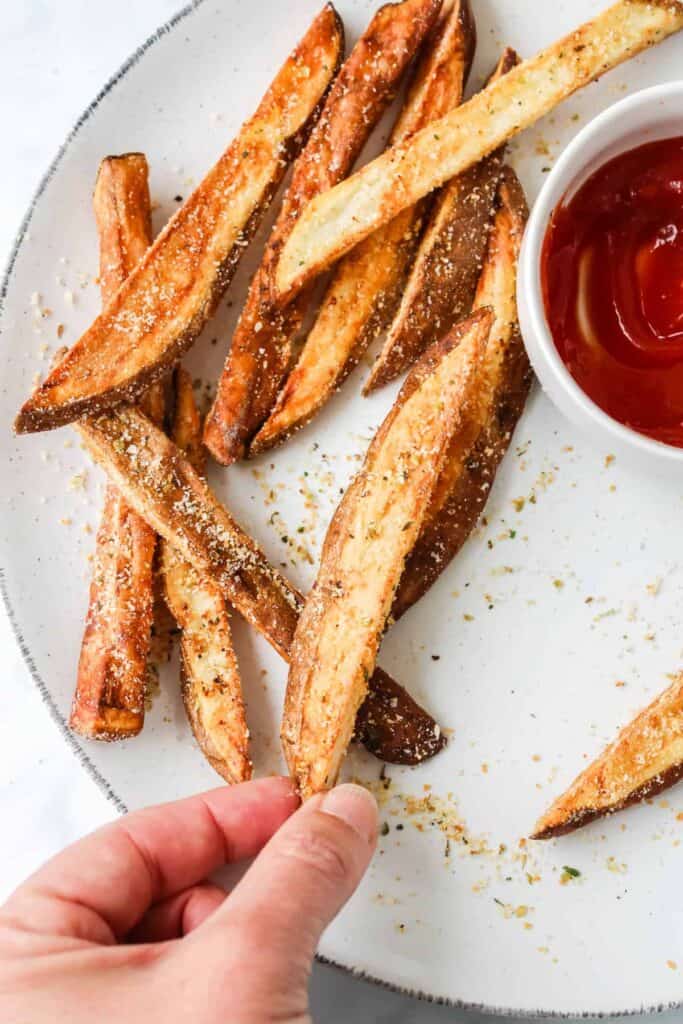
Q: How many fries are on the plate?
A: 11